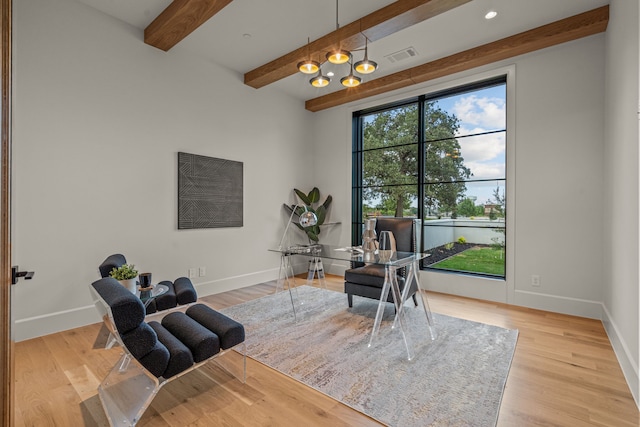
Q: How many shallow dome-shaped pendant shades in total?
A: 5